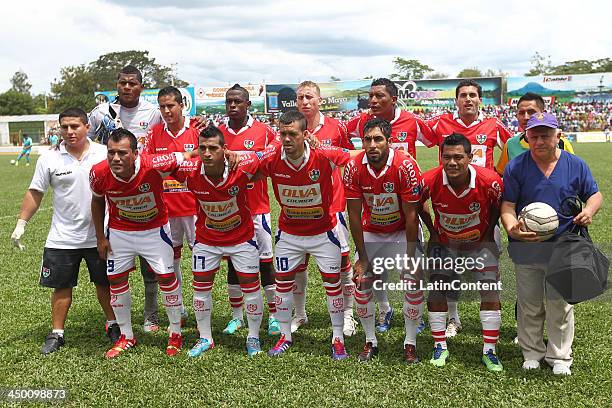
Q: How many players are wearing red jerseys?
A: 10